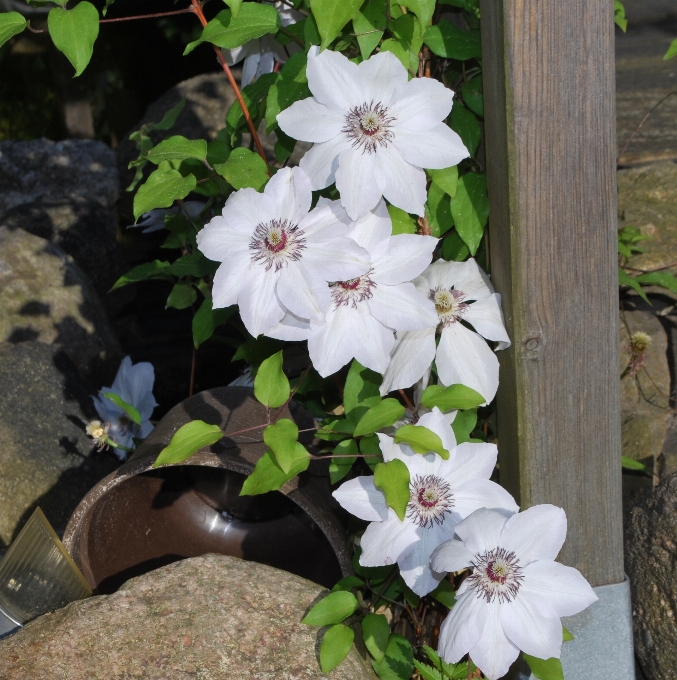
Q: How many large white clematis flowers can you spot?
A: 6